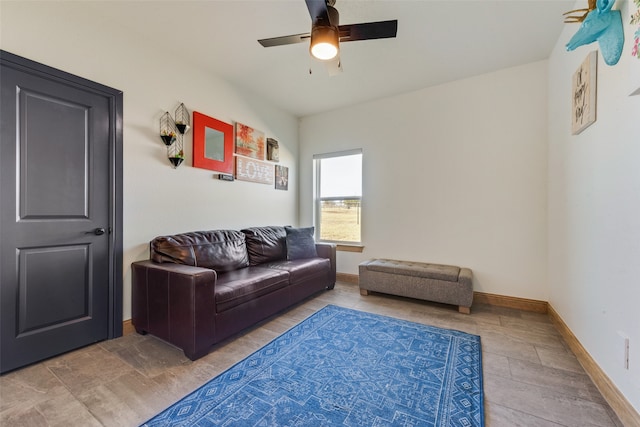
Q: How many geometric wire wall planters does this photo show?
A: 3